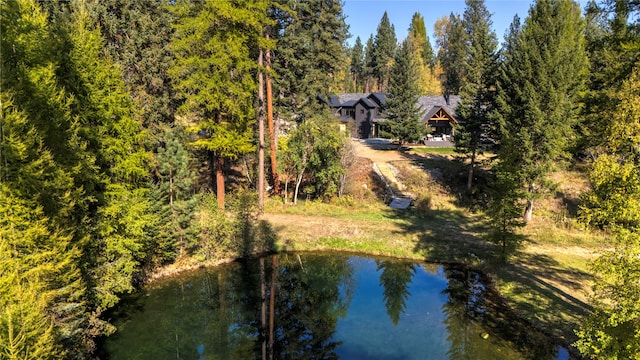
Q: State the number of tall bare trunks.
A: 2